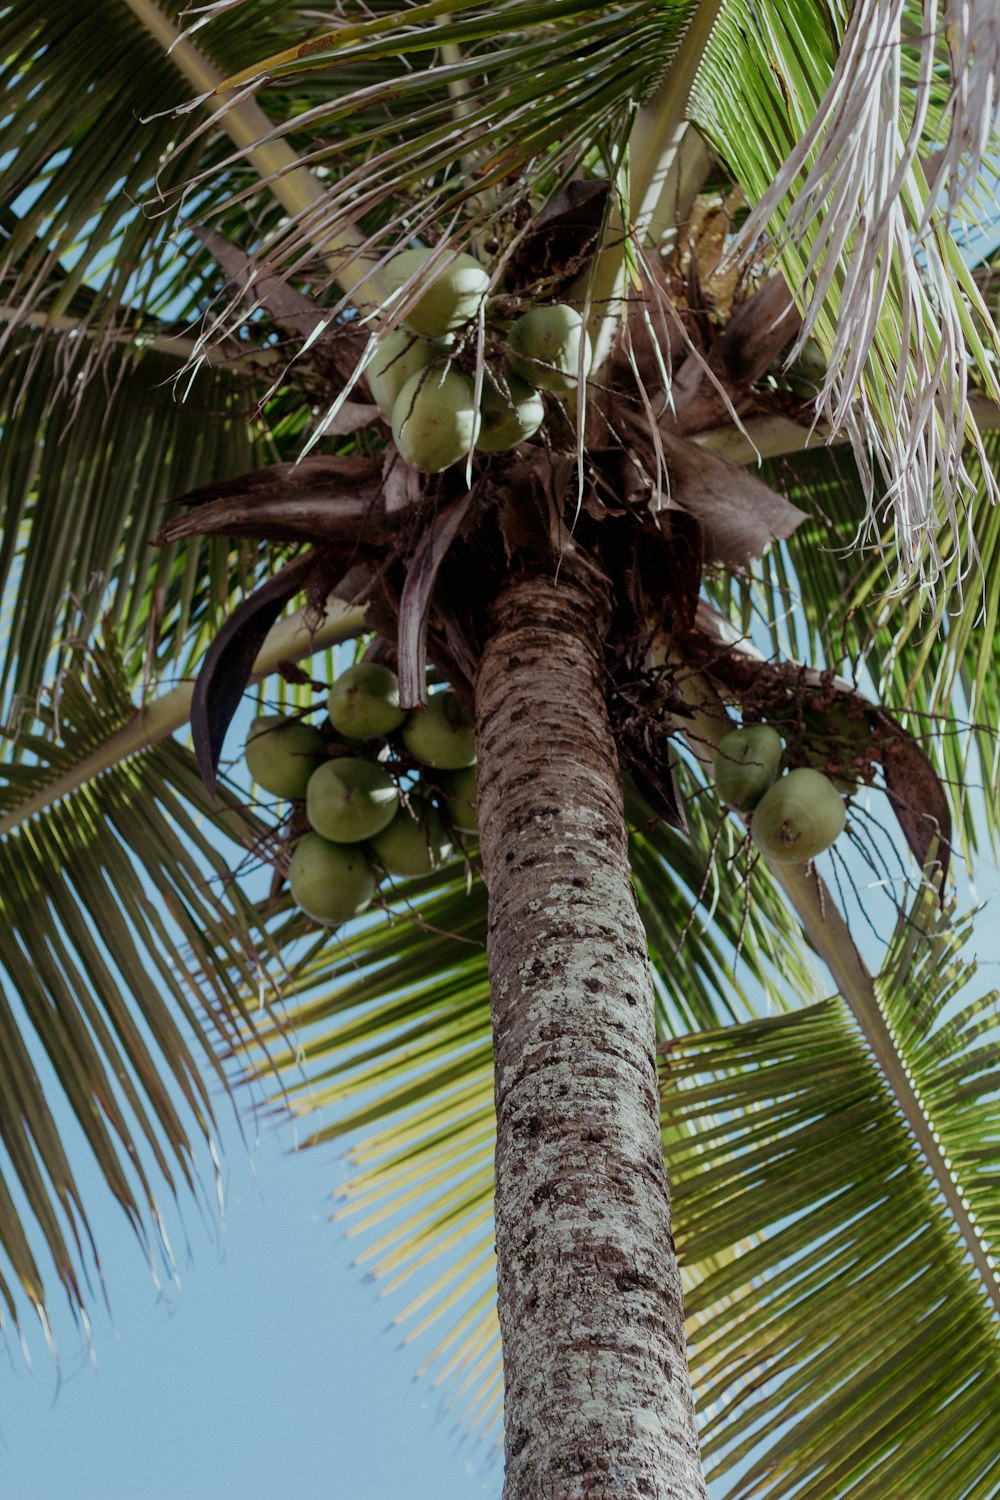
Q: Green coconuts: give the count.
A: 14